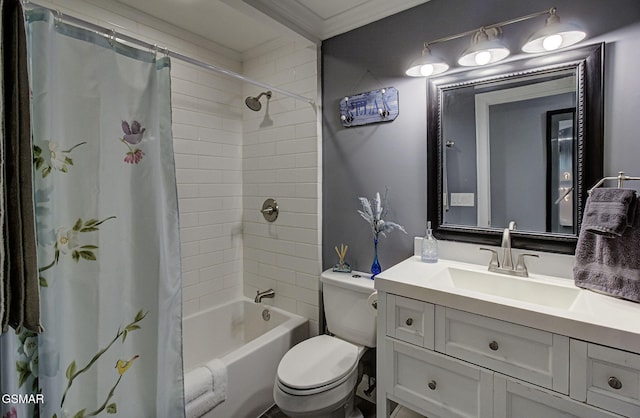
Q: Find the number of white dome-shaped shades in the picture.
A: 3